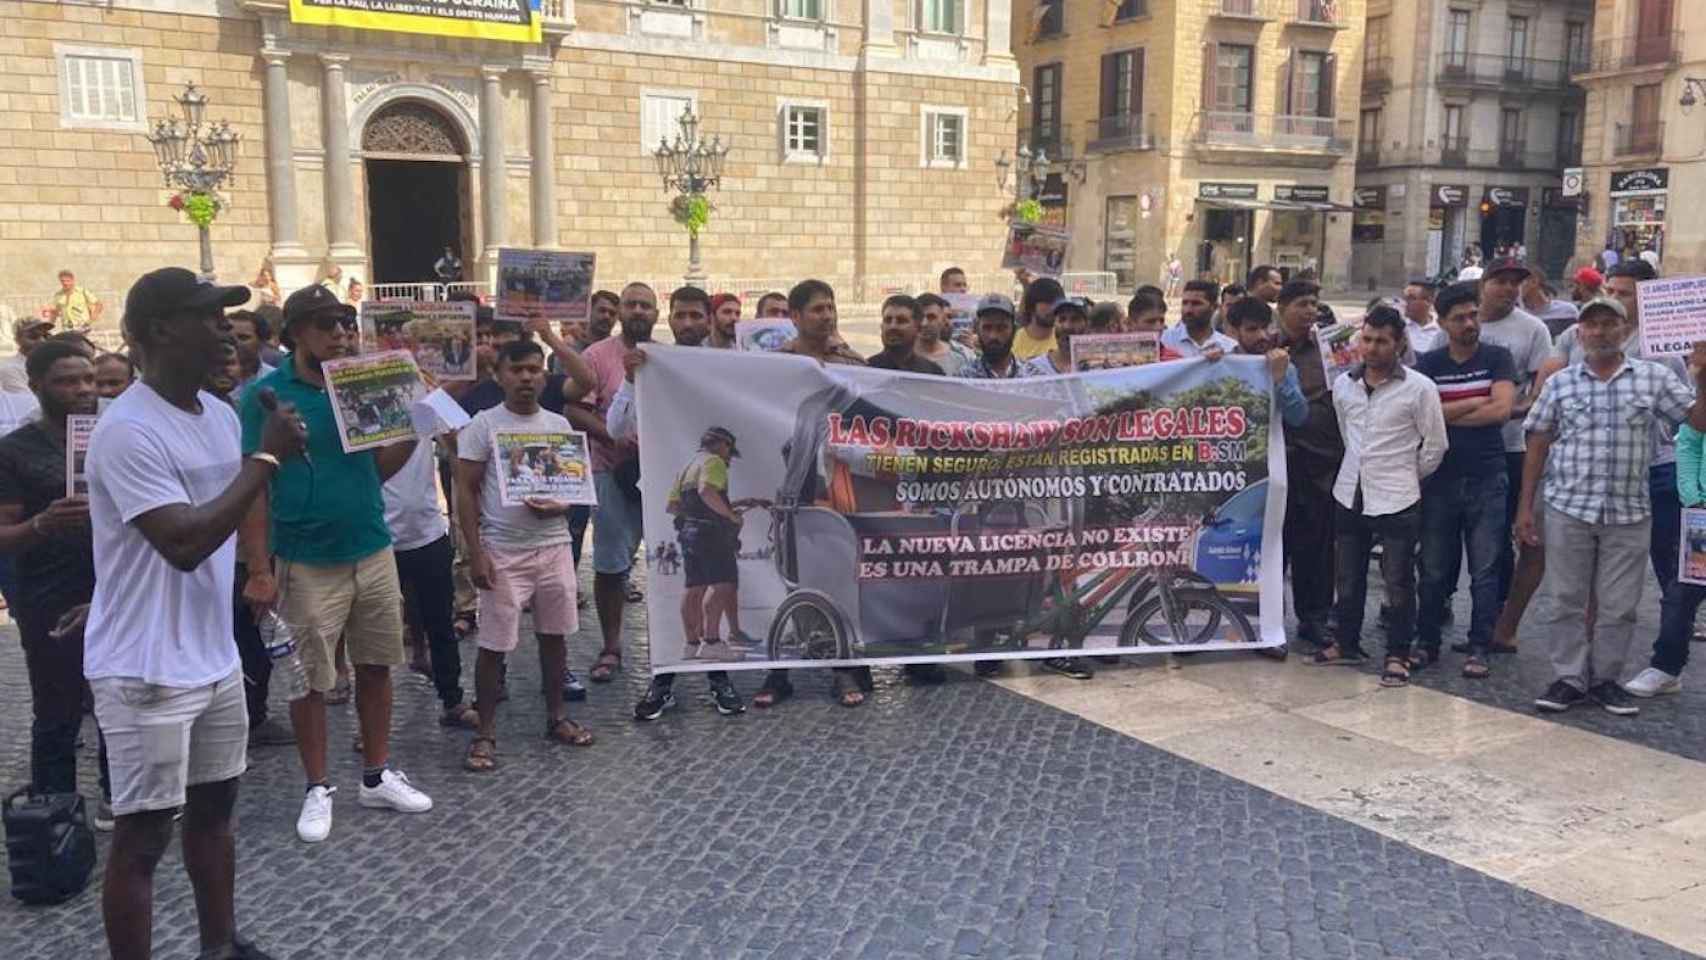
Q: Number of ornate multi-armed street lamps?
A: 3